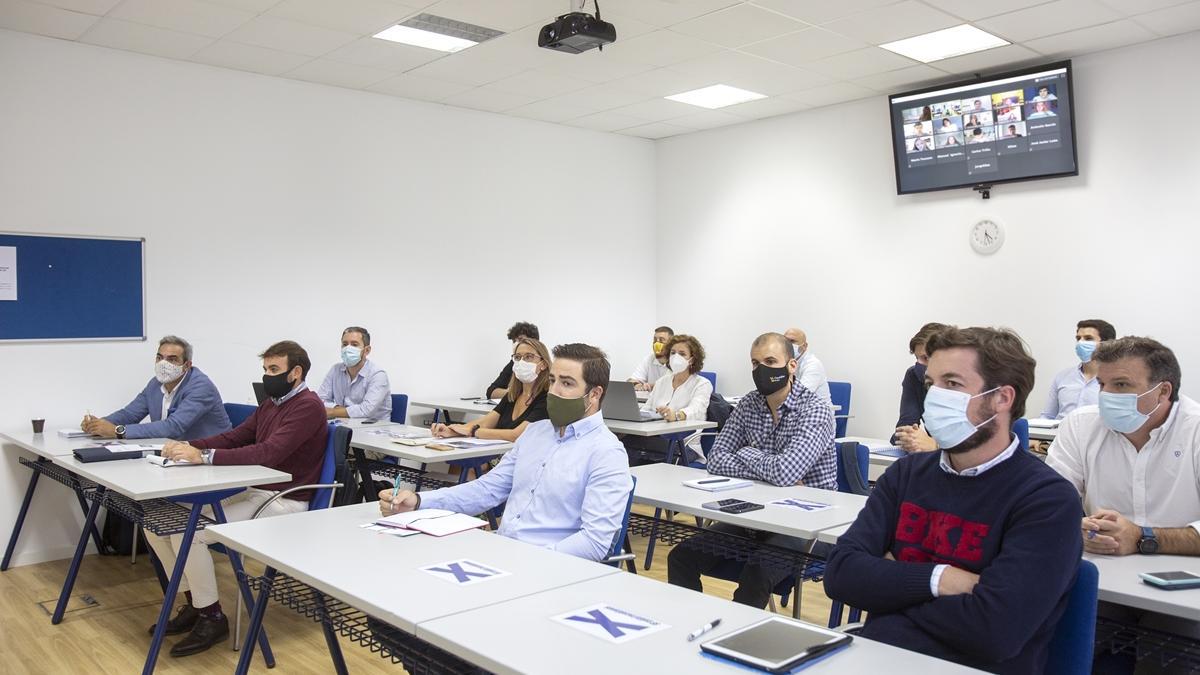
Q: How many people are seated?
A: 14